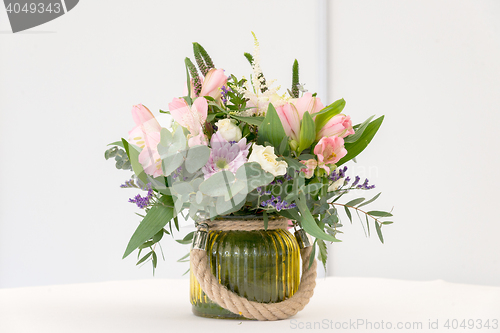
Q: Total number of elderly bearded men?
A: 0